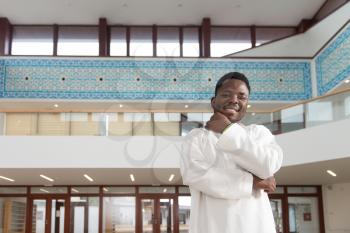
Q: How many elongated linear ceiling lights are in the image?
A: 6